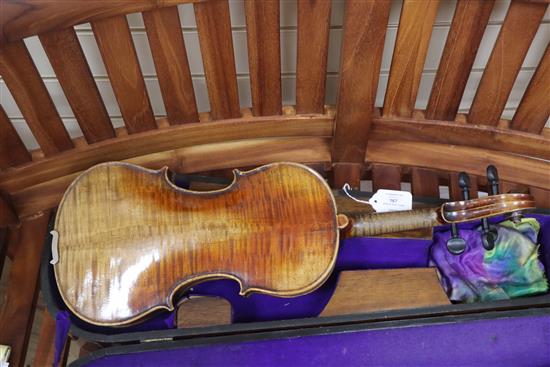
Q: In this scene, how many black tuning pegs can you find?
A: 4